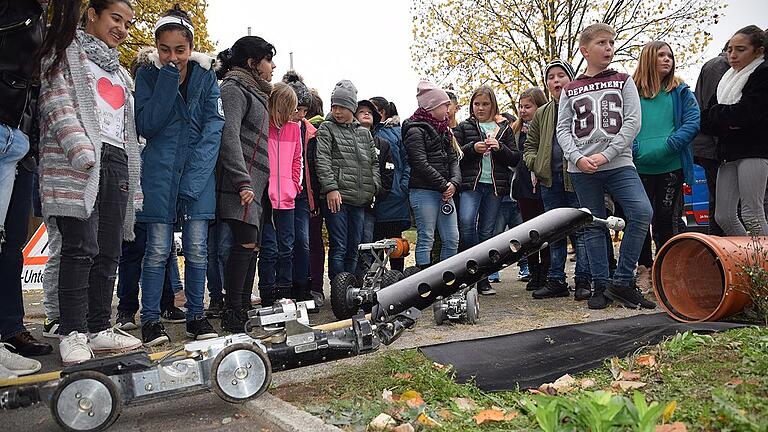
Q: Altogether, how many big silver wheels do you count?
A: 2